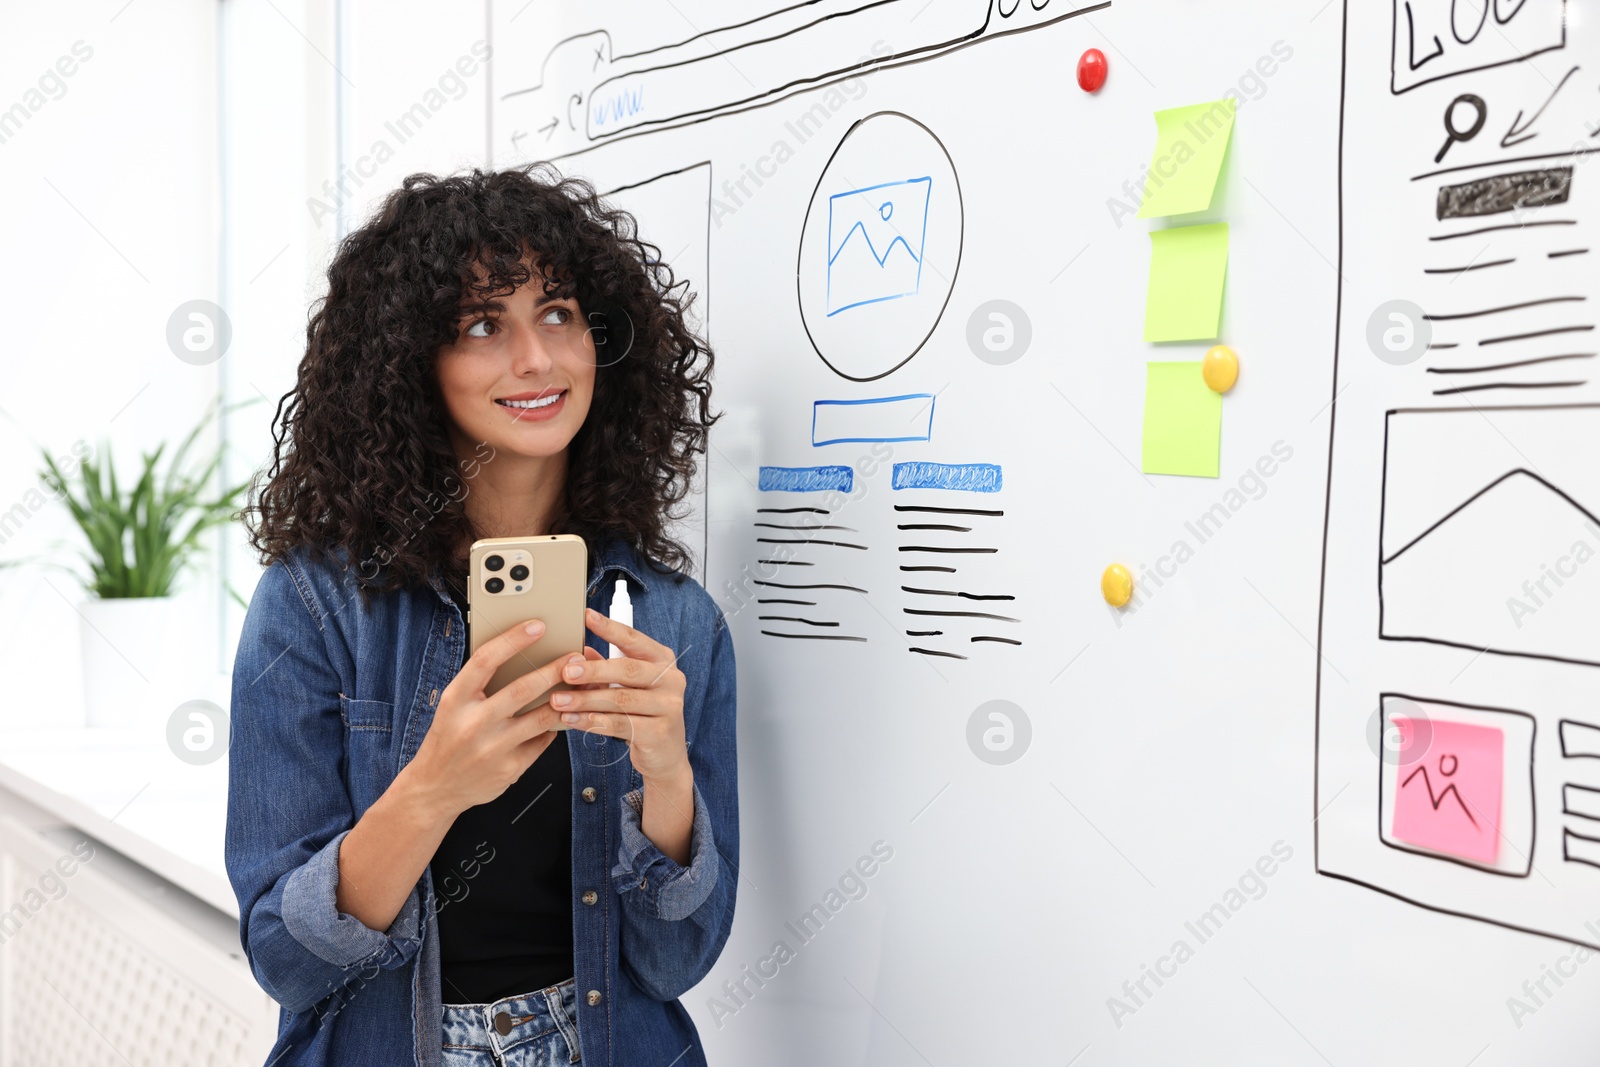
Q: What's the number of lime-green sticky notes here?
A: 3